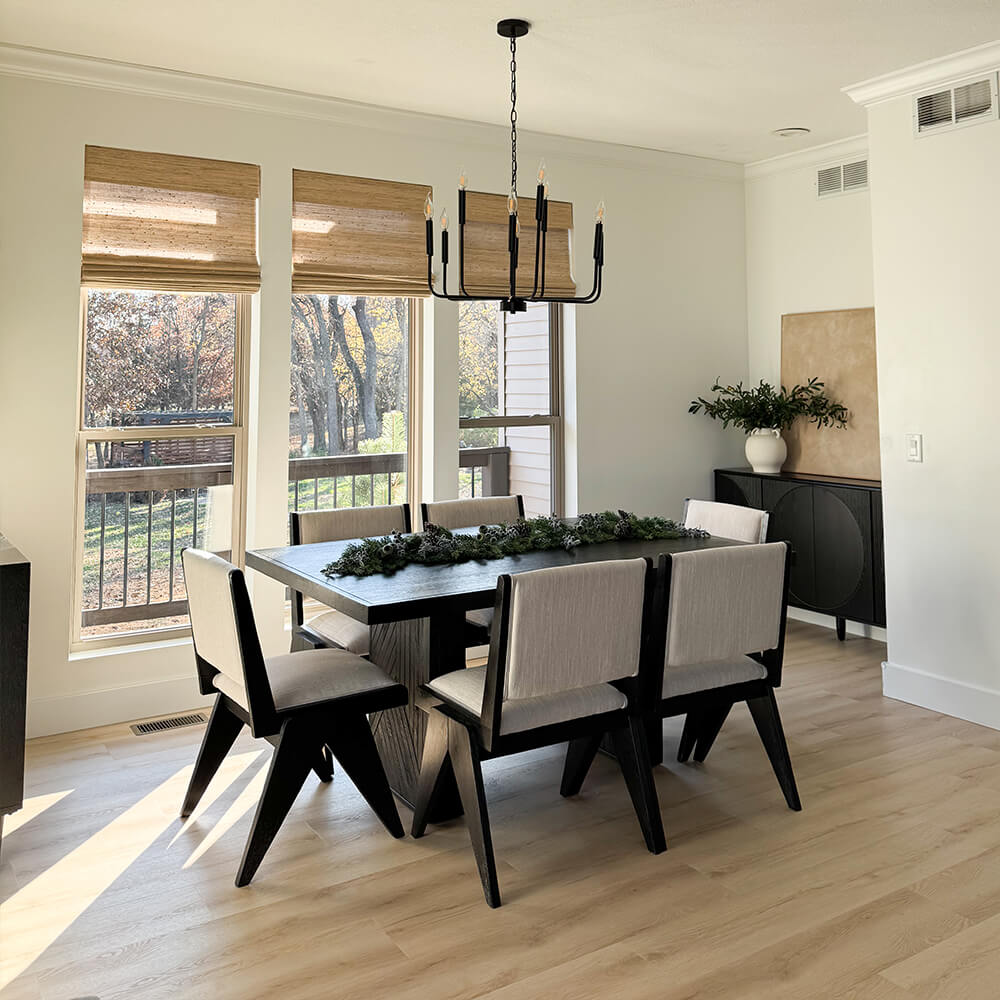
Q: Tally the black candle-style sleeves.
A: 9